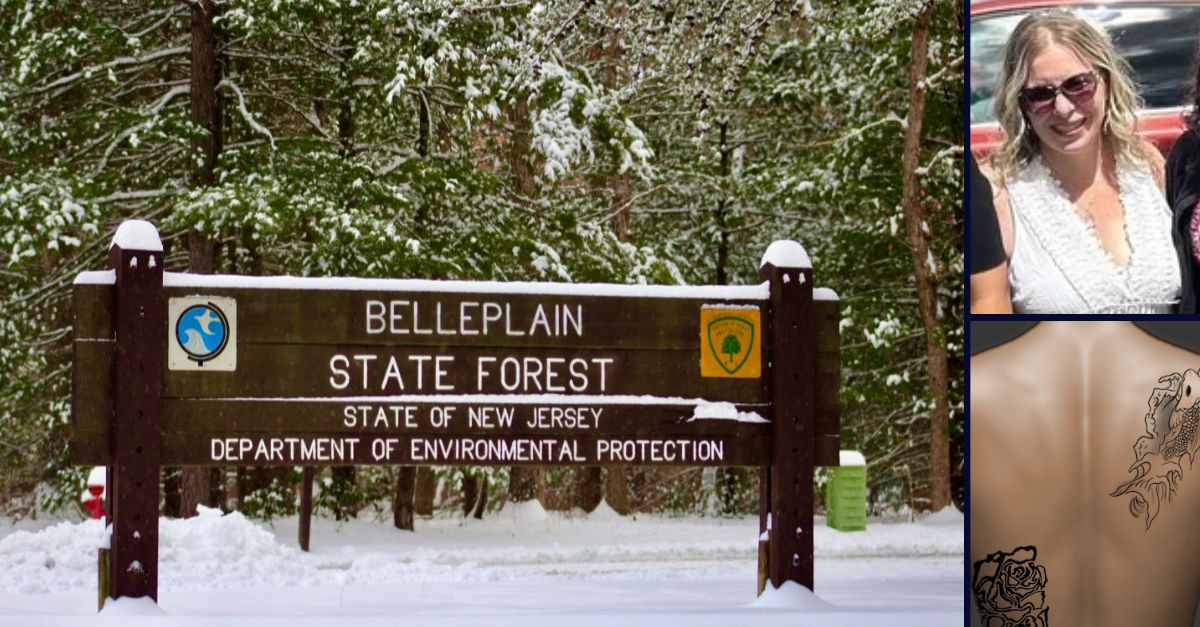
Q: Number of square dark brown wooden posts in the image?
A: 2